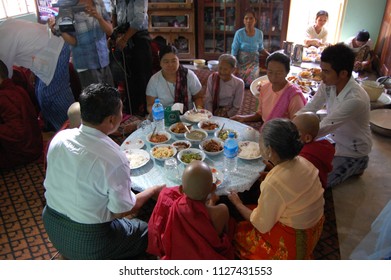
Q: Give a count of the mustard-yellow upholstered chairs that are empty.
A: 0